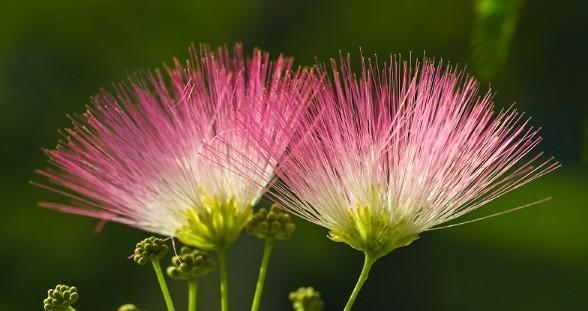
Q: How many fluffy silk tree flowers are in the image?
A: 2